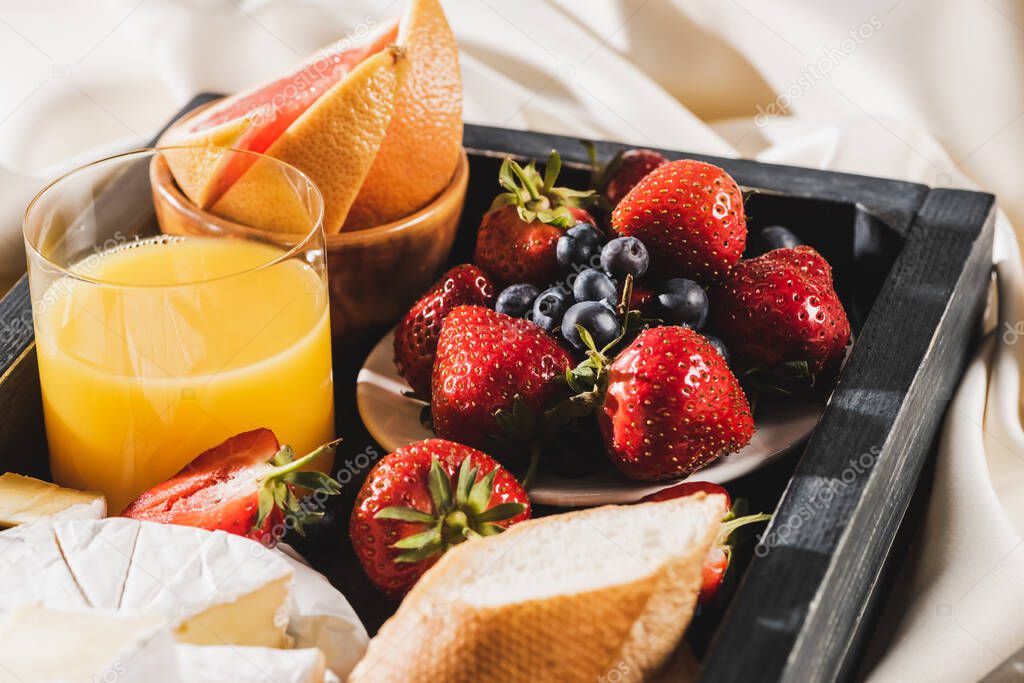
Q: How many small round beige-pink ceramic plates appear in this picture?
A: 1